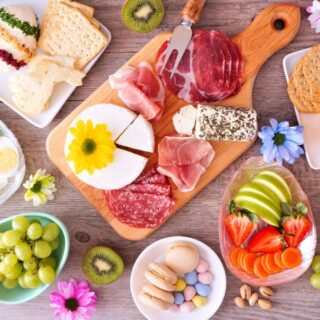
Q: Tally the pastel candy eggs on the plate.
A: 10